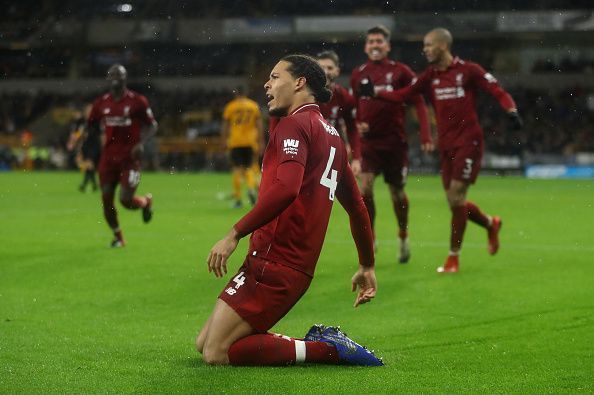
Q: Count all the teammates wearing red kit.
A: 5